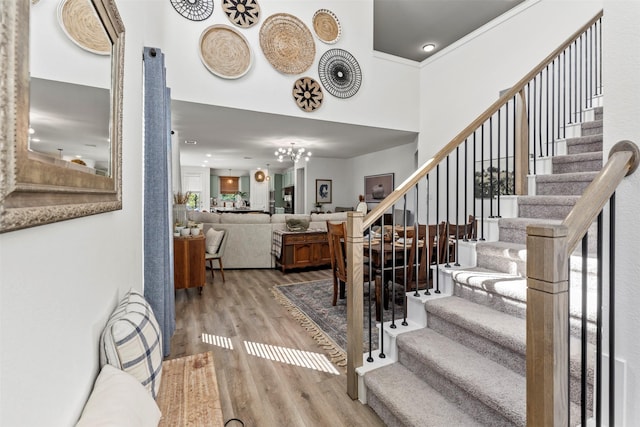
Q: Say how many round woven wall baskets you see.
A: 7